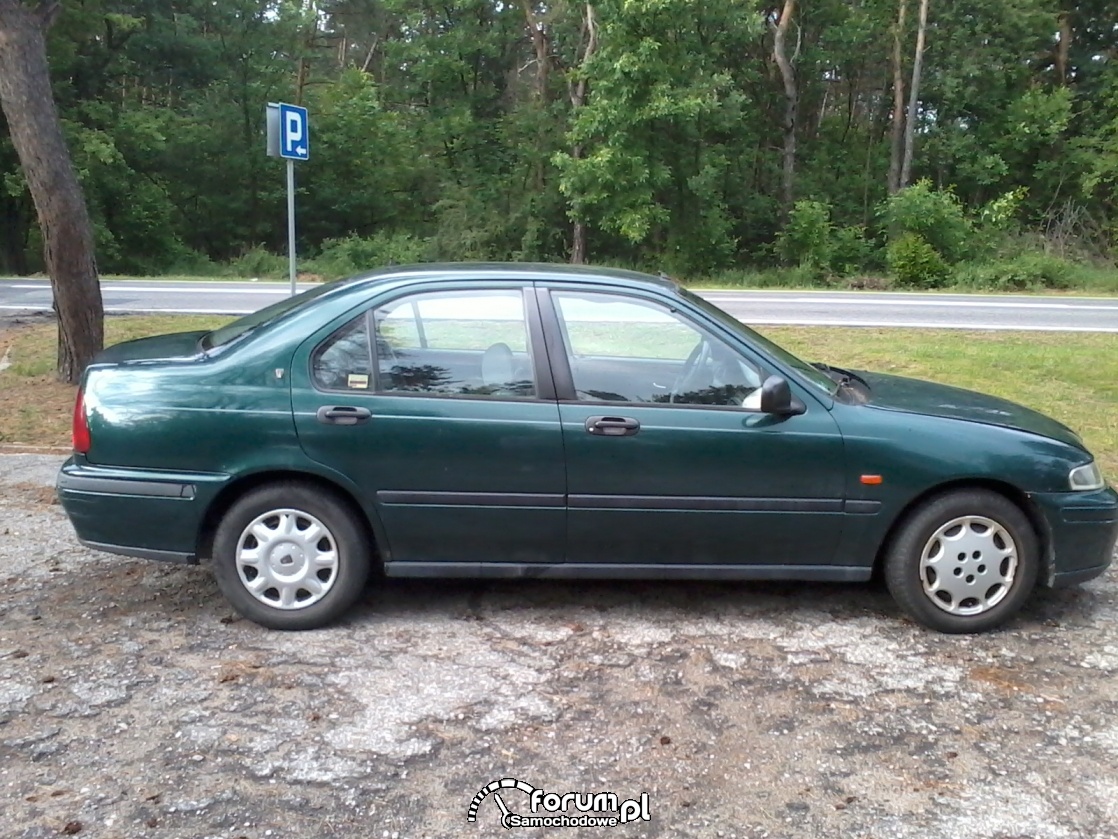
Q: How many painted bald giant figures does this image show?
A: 0